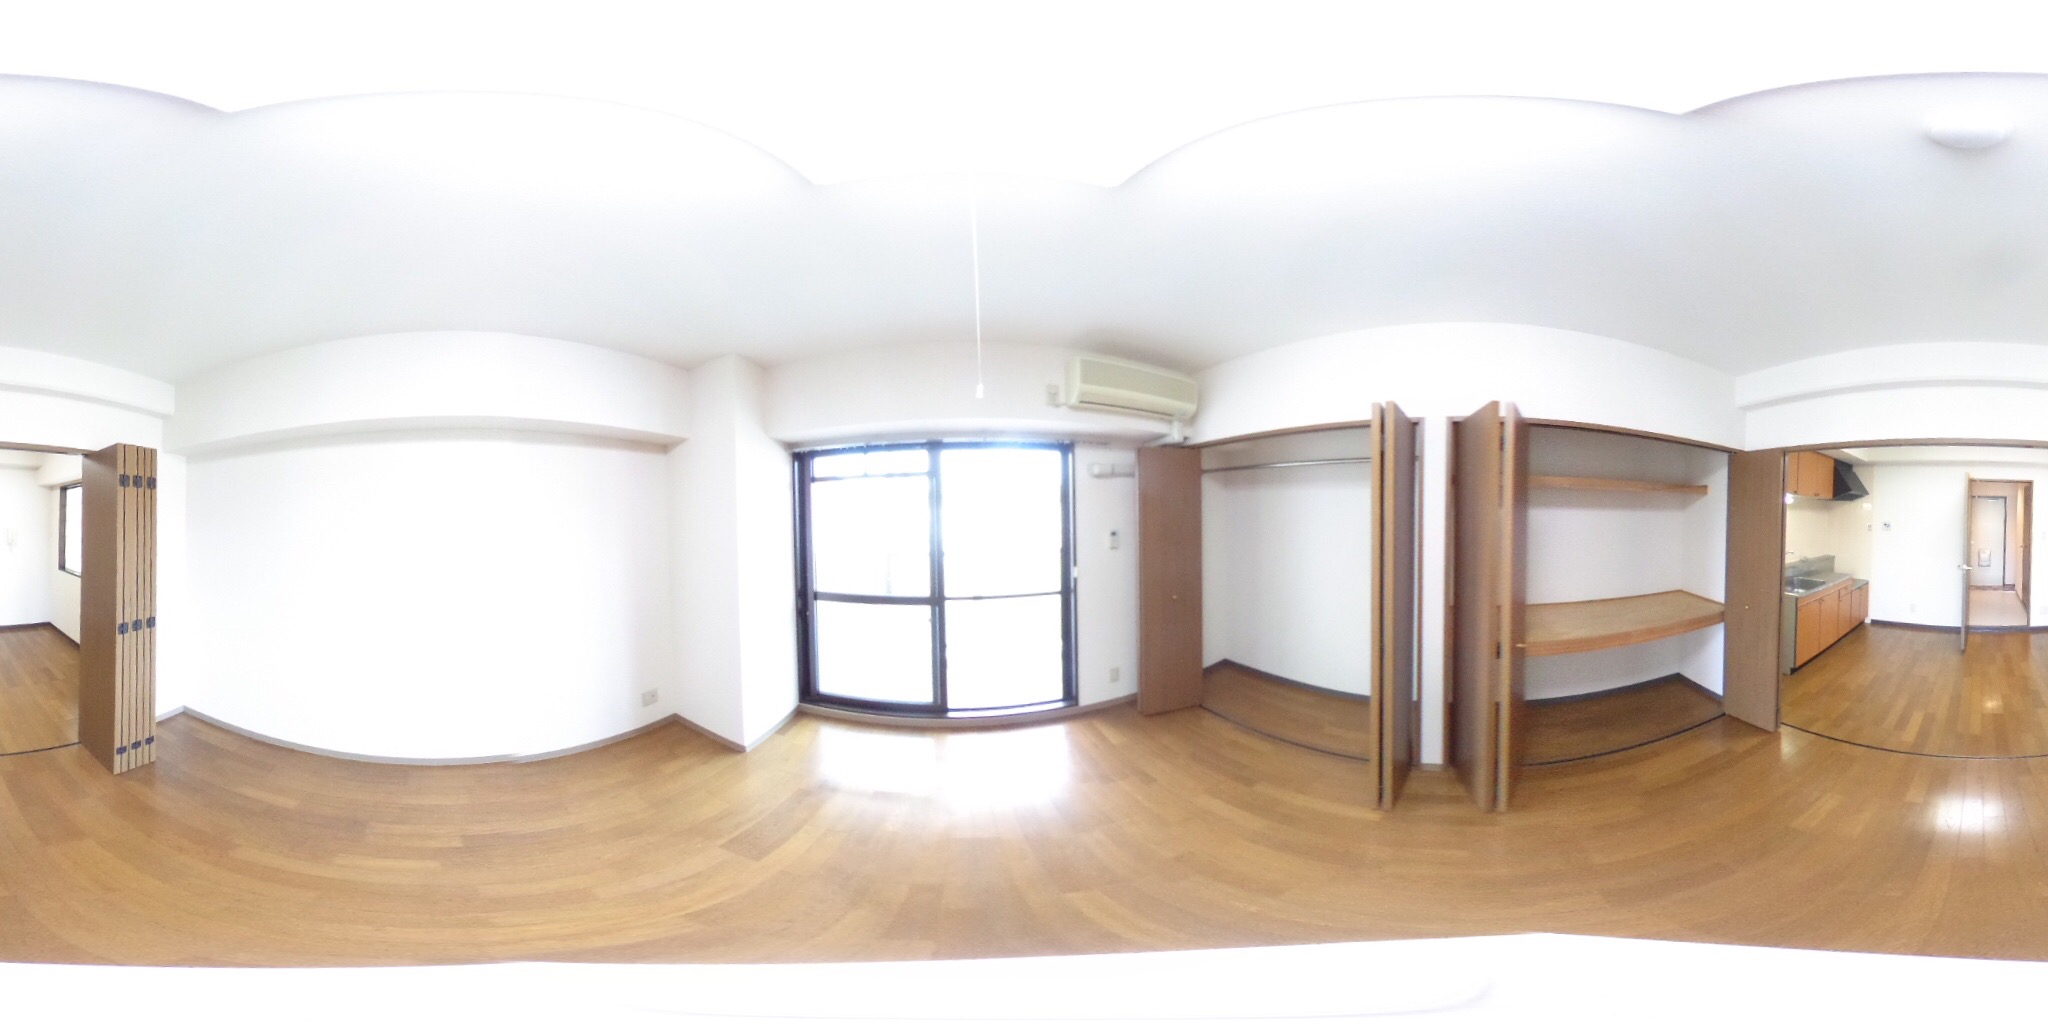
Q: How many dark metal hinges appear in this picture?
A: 9